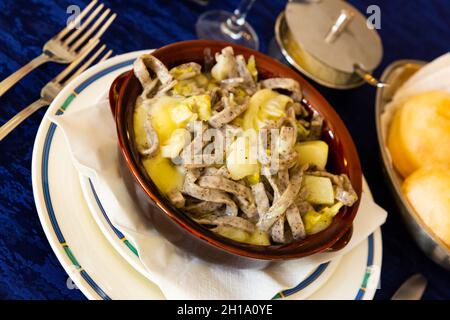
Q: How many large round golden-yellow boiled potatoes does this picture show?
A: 2